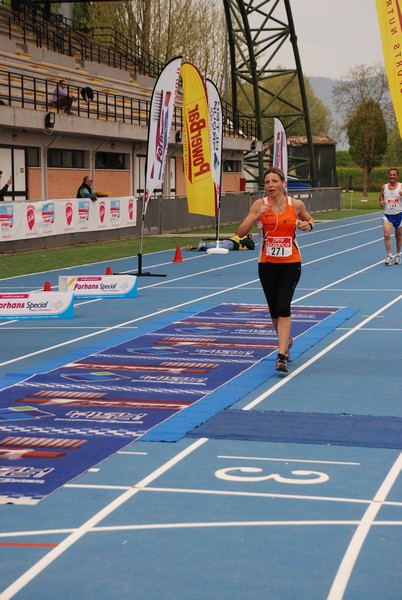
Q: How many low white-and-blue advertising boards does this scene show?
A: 2